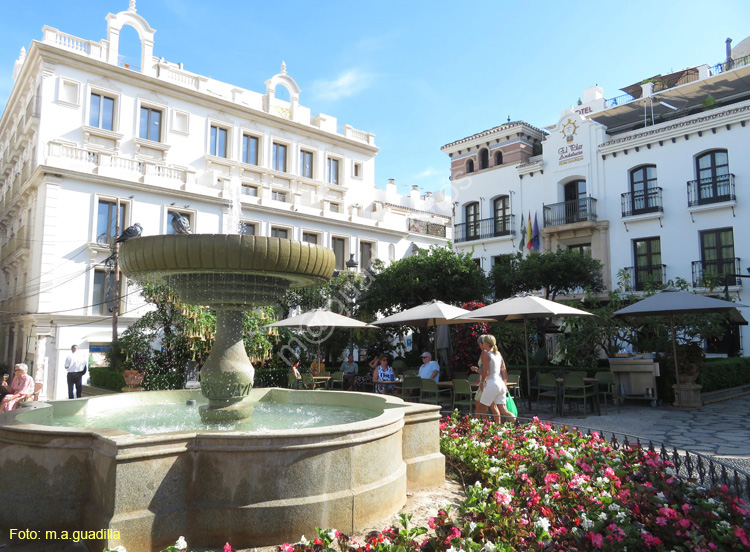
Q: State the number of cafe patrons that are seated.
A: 6